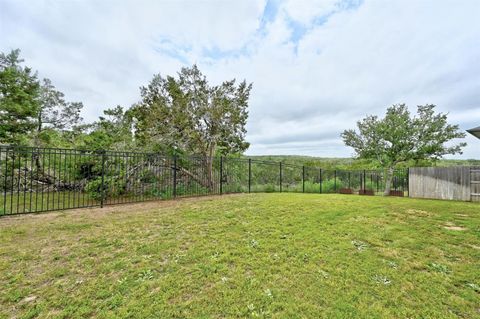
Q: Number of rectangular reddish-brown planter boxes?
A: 3